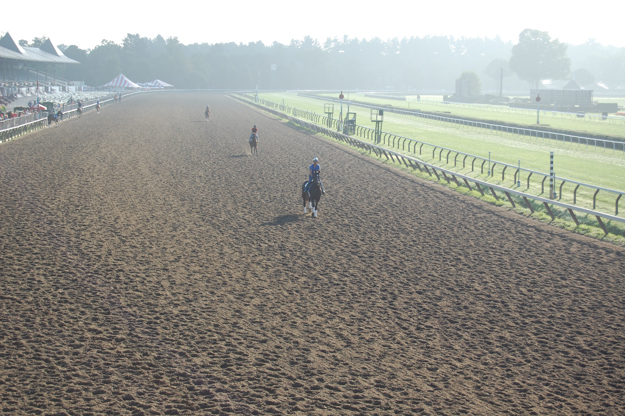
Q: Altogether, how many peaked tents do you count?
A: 2